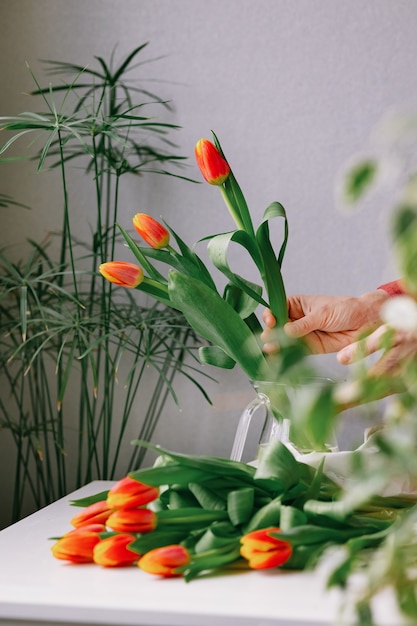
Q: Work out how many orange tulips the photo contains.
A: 11